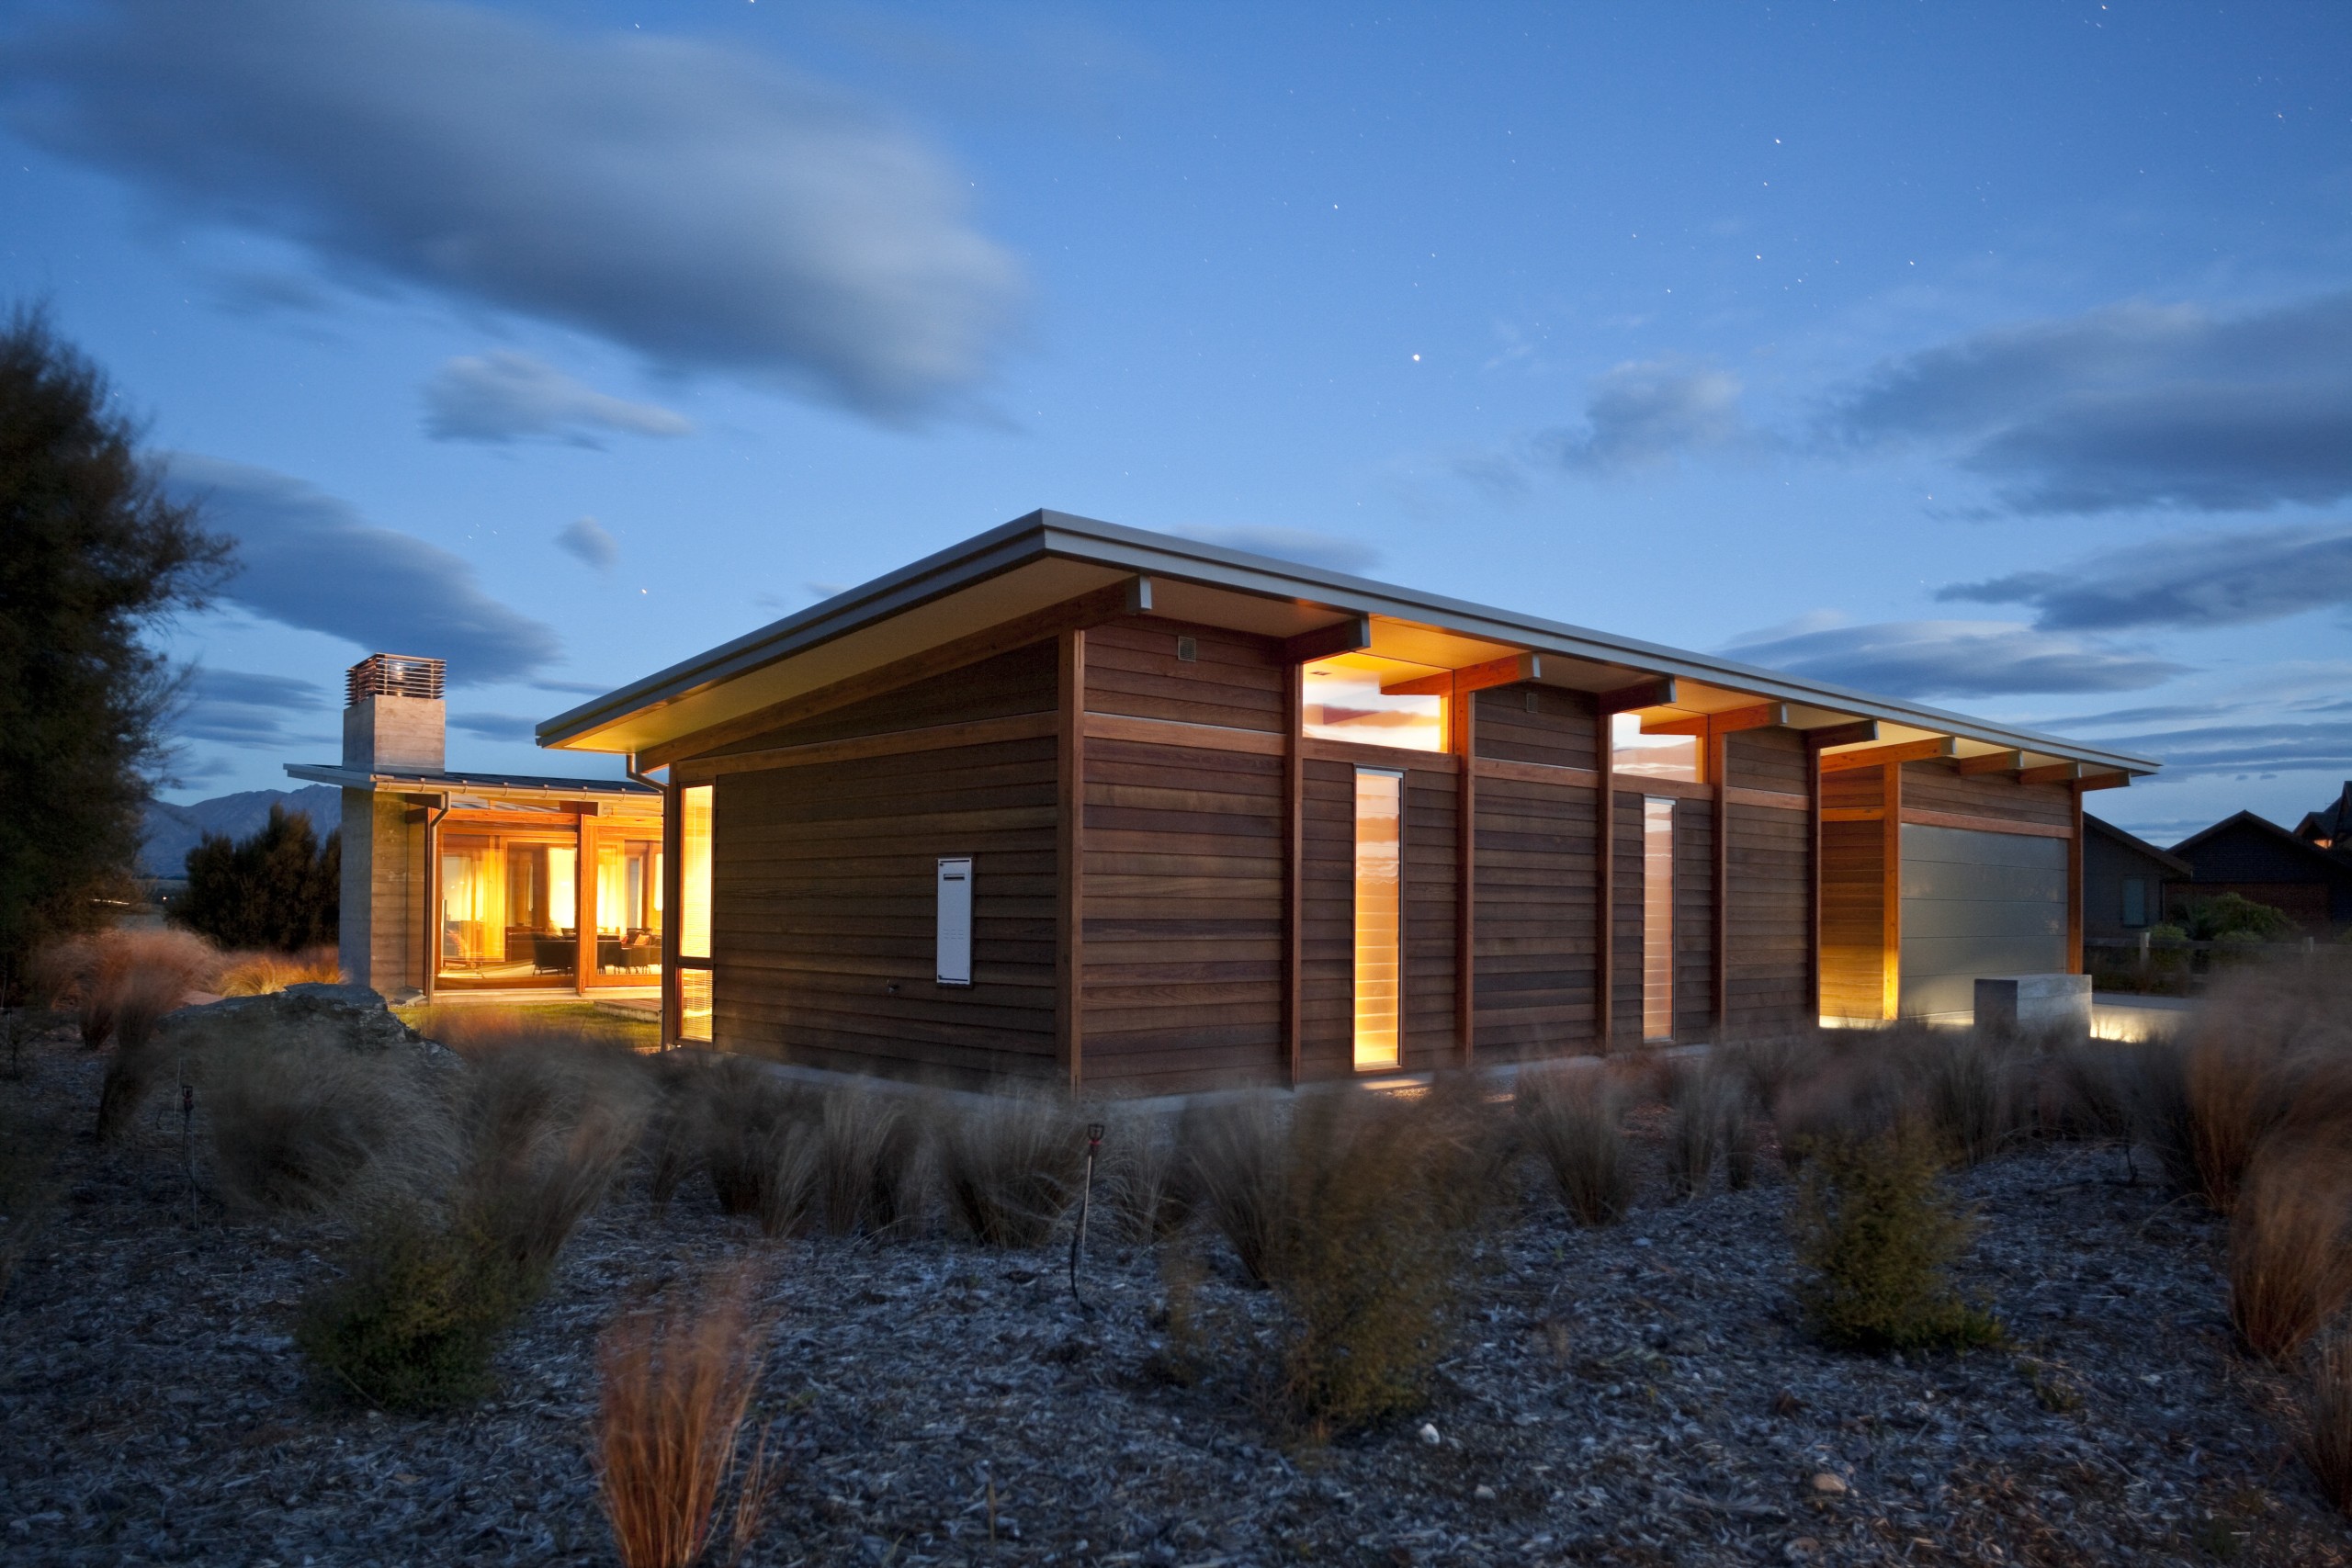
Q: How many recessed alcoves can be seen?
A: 1